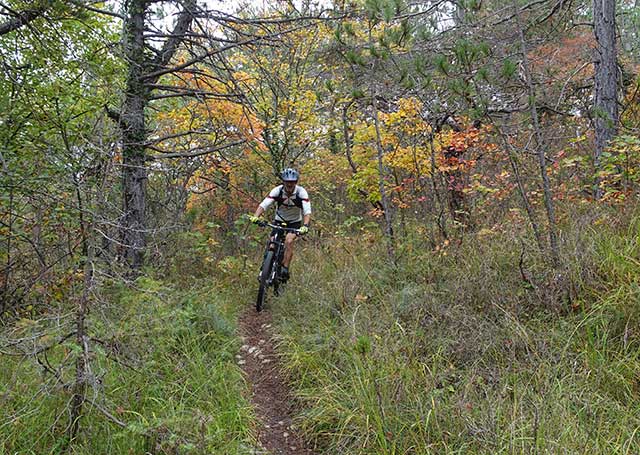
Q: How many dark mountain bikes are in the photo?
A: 1